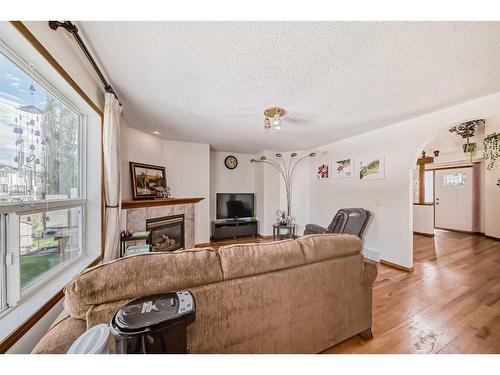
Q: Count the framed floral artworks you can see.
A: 3